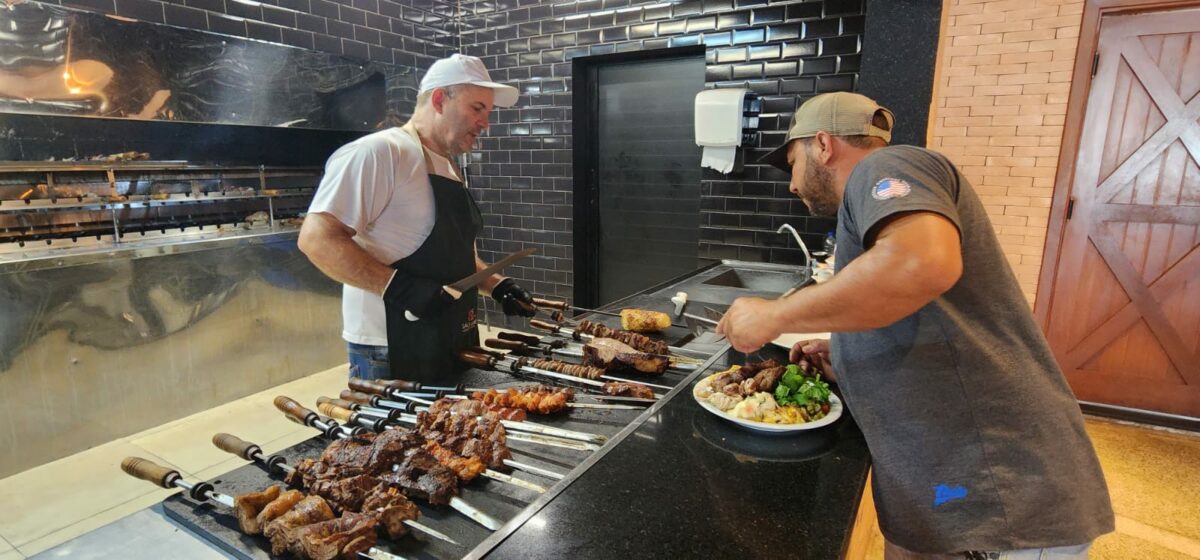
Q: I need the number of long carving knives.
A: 1